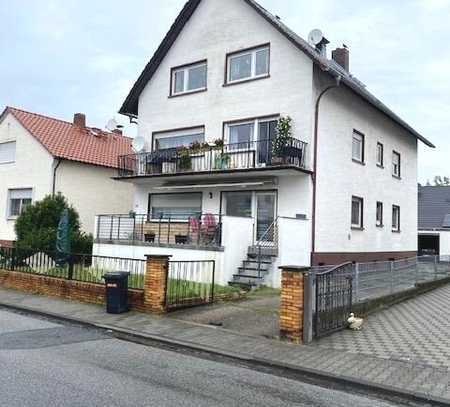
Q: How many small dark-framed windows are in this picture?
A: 6